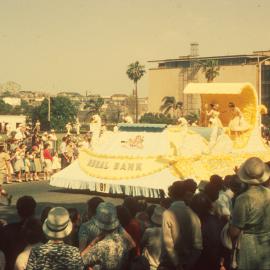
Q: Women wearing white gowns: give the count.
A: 2